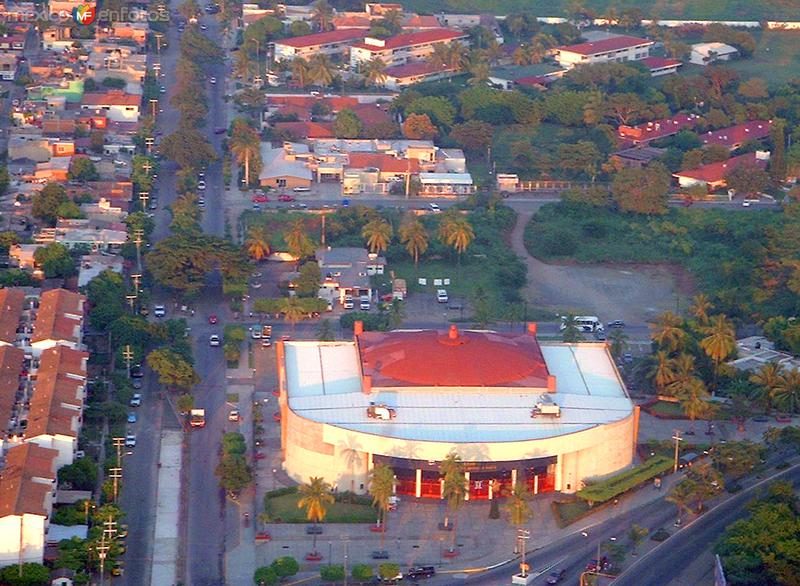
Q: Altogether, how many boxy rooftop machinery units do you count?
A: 2